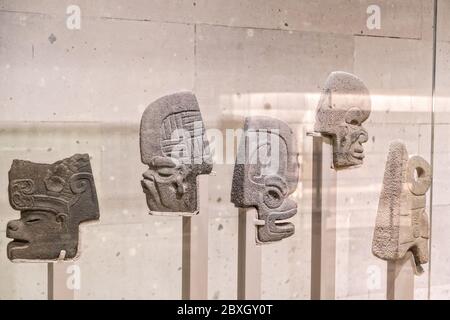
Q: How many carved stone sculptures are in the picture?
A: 5